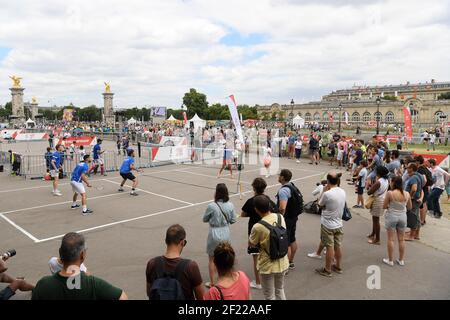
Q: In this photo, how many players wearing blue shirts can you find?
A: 4